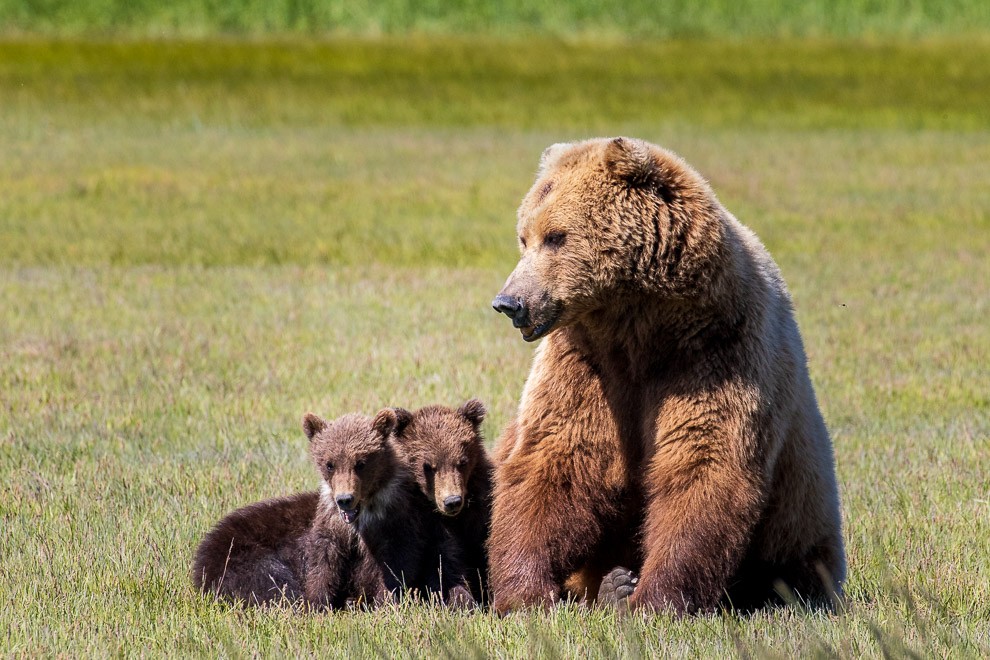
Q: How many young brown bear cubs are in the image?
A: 2